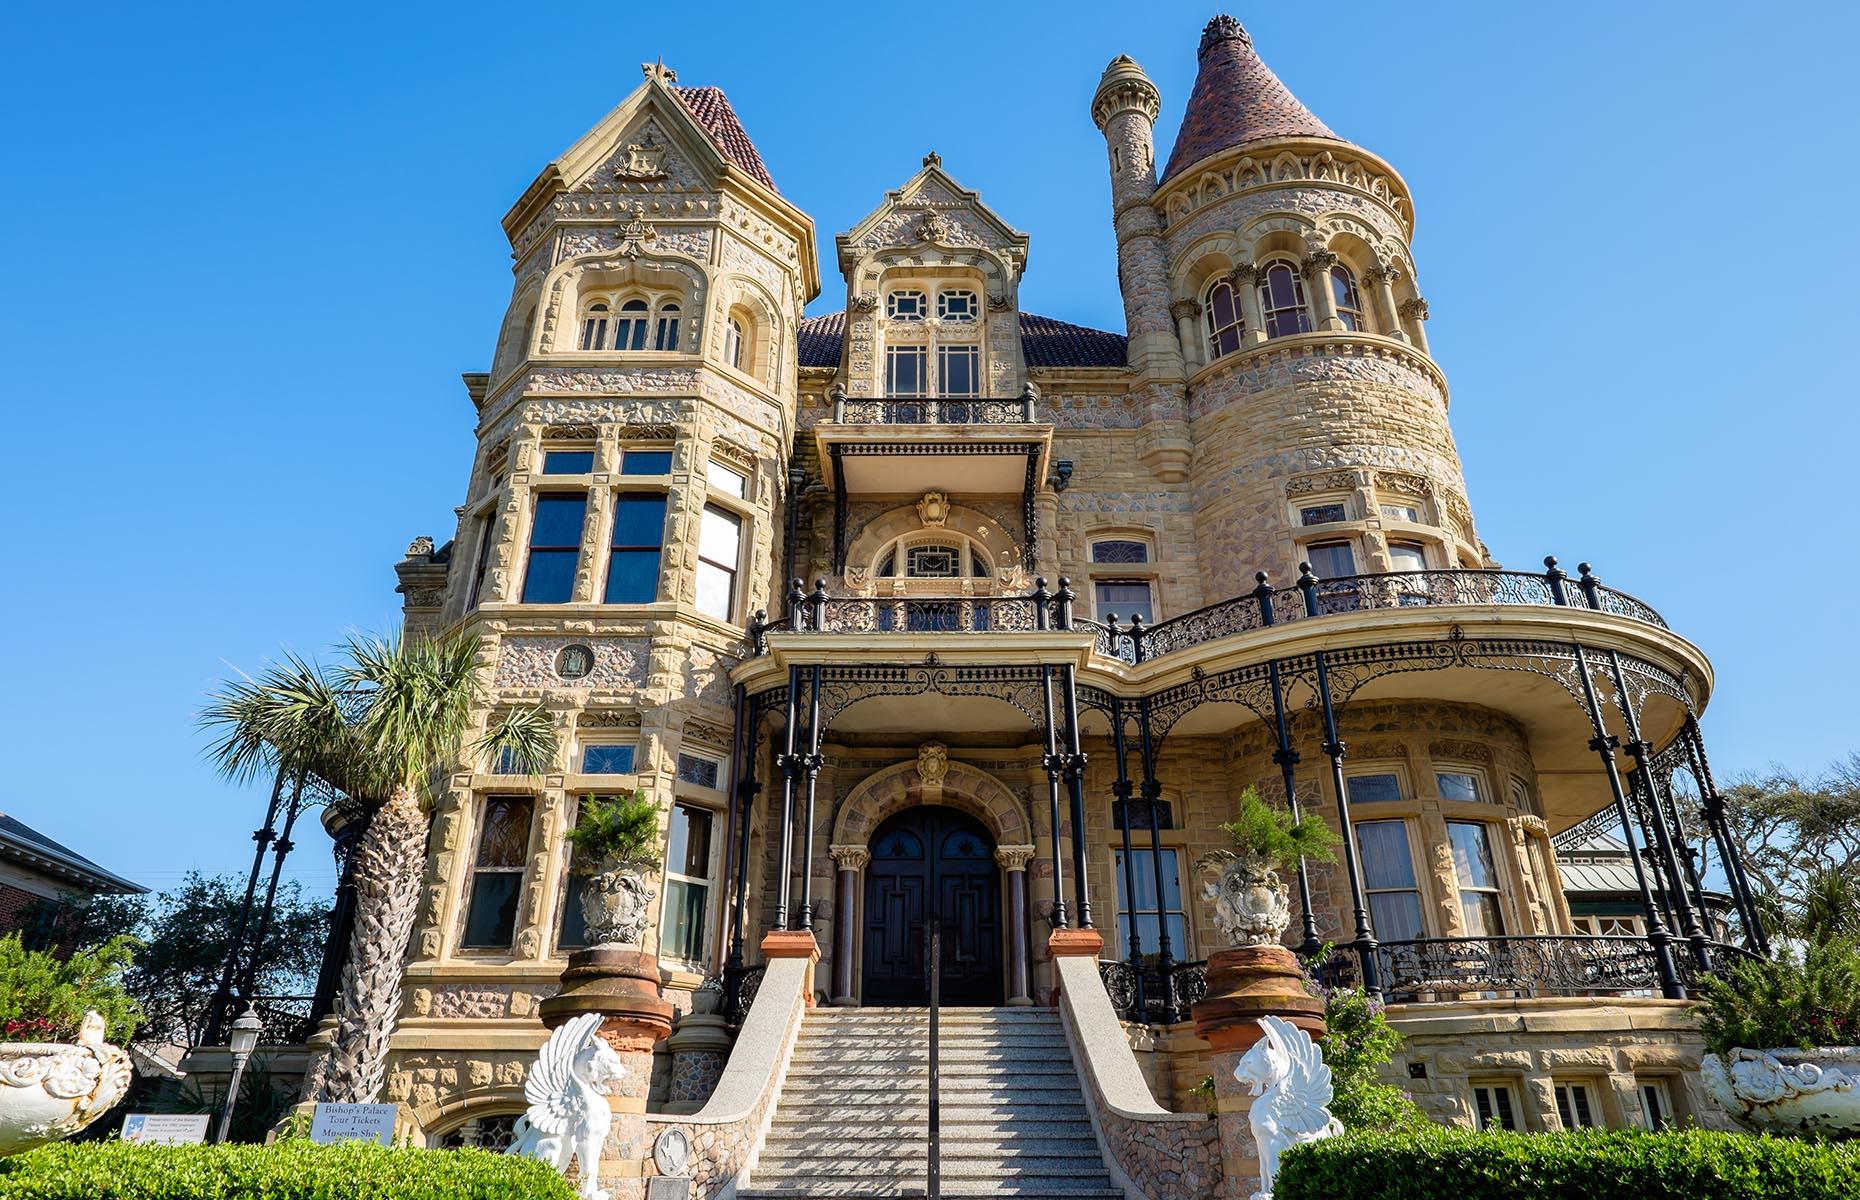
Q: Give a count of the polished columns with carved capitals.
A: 2